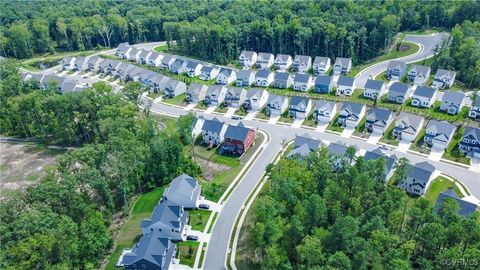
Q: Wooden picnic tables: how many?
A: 0